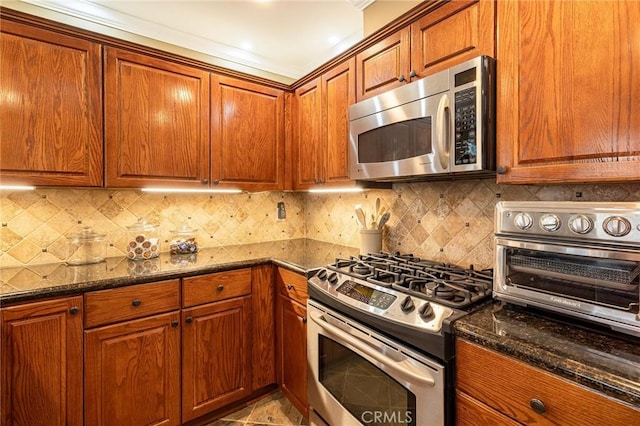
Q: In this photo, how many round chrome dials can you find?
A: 4